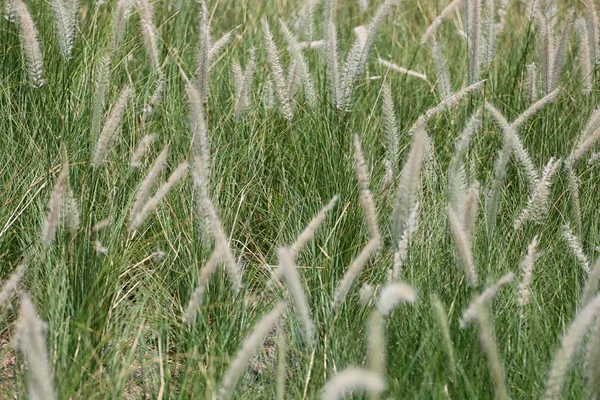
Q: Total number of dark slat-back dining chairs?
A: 0